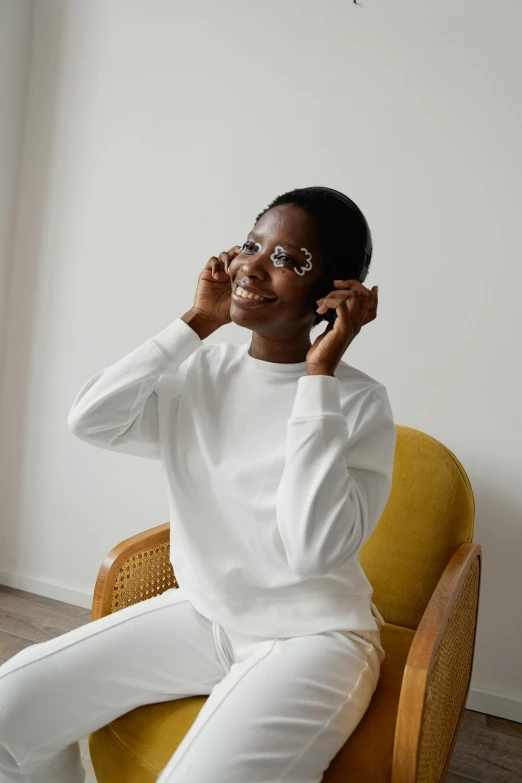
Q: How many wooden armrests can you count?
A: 2